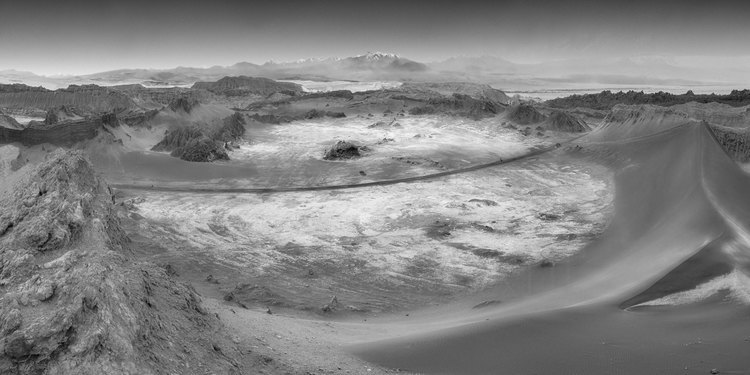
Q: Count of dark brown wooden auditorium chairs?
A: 0